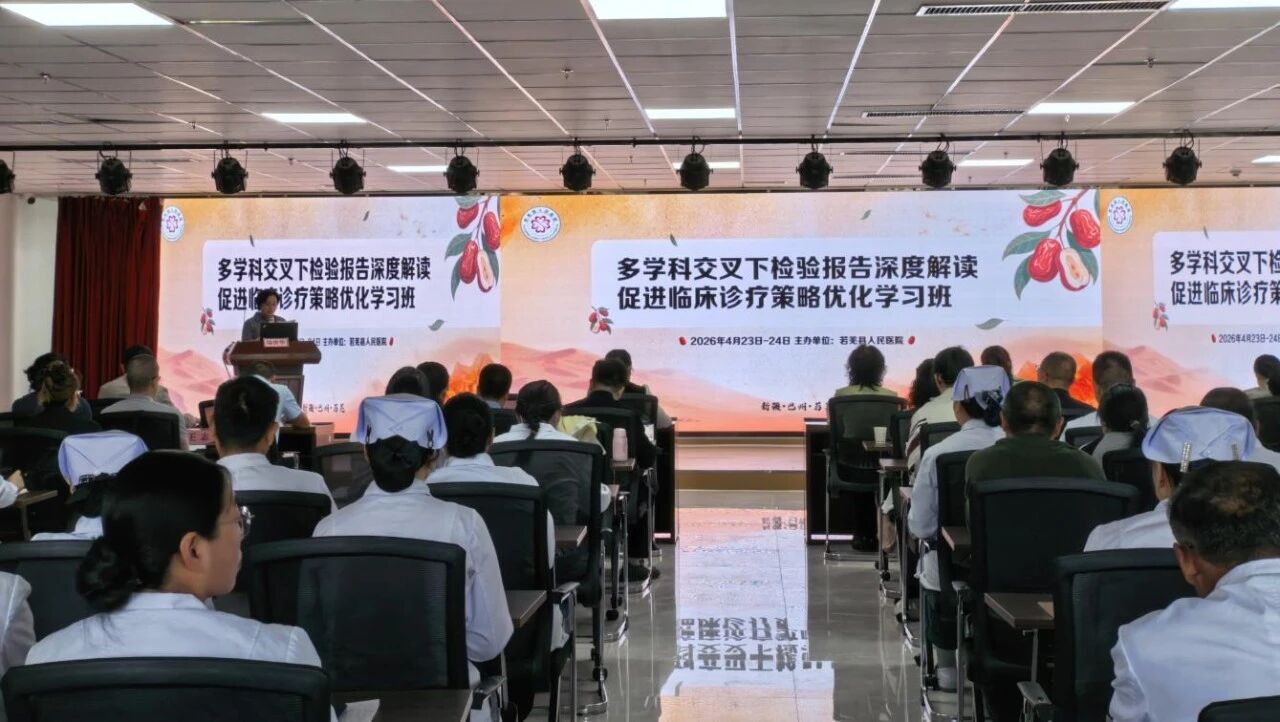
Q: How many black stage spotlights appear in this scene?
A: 11